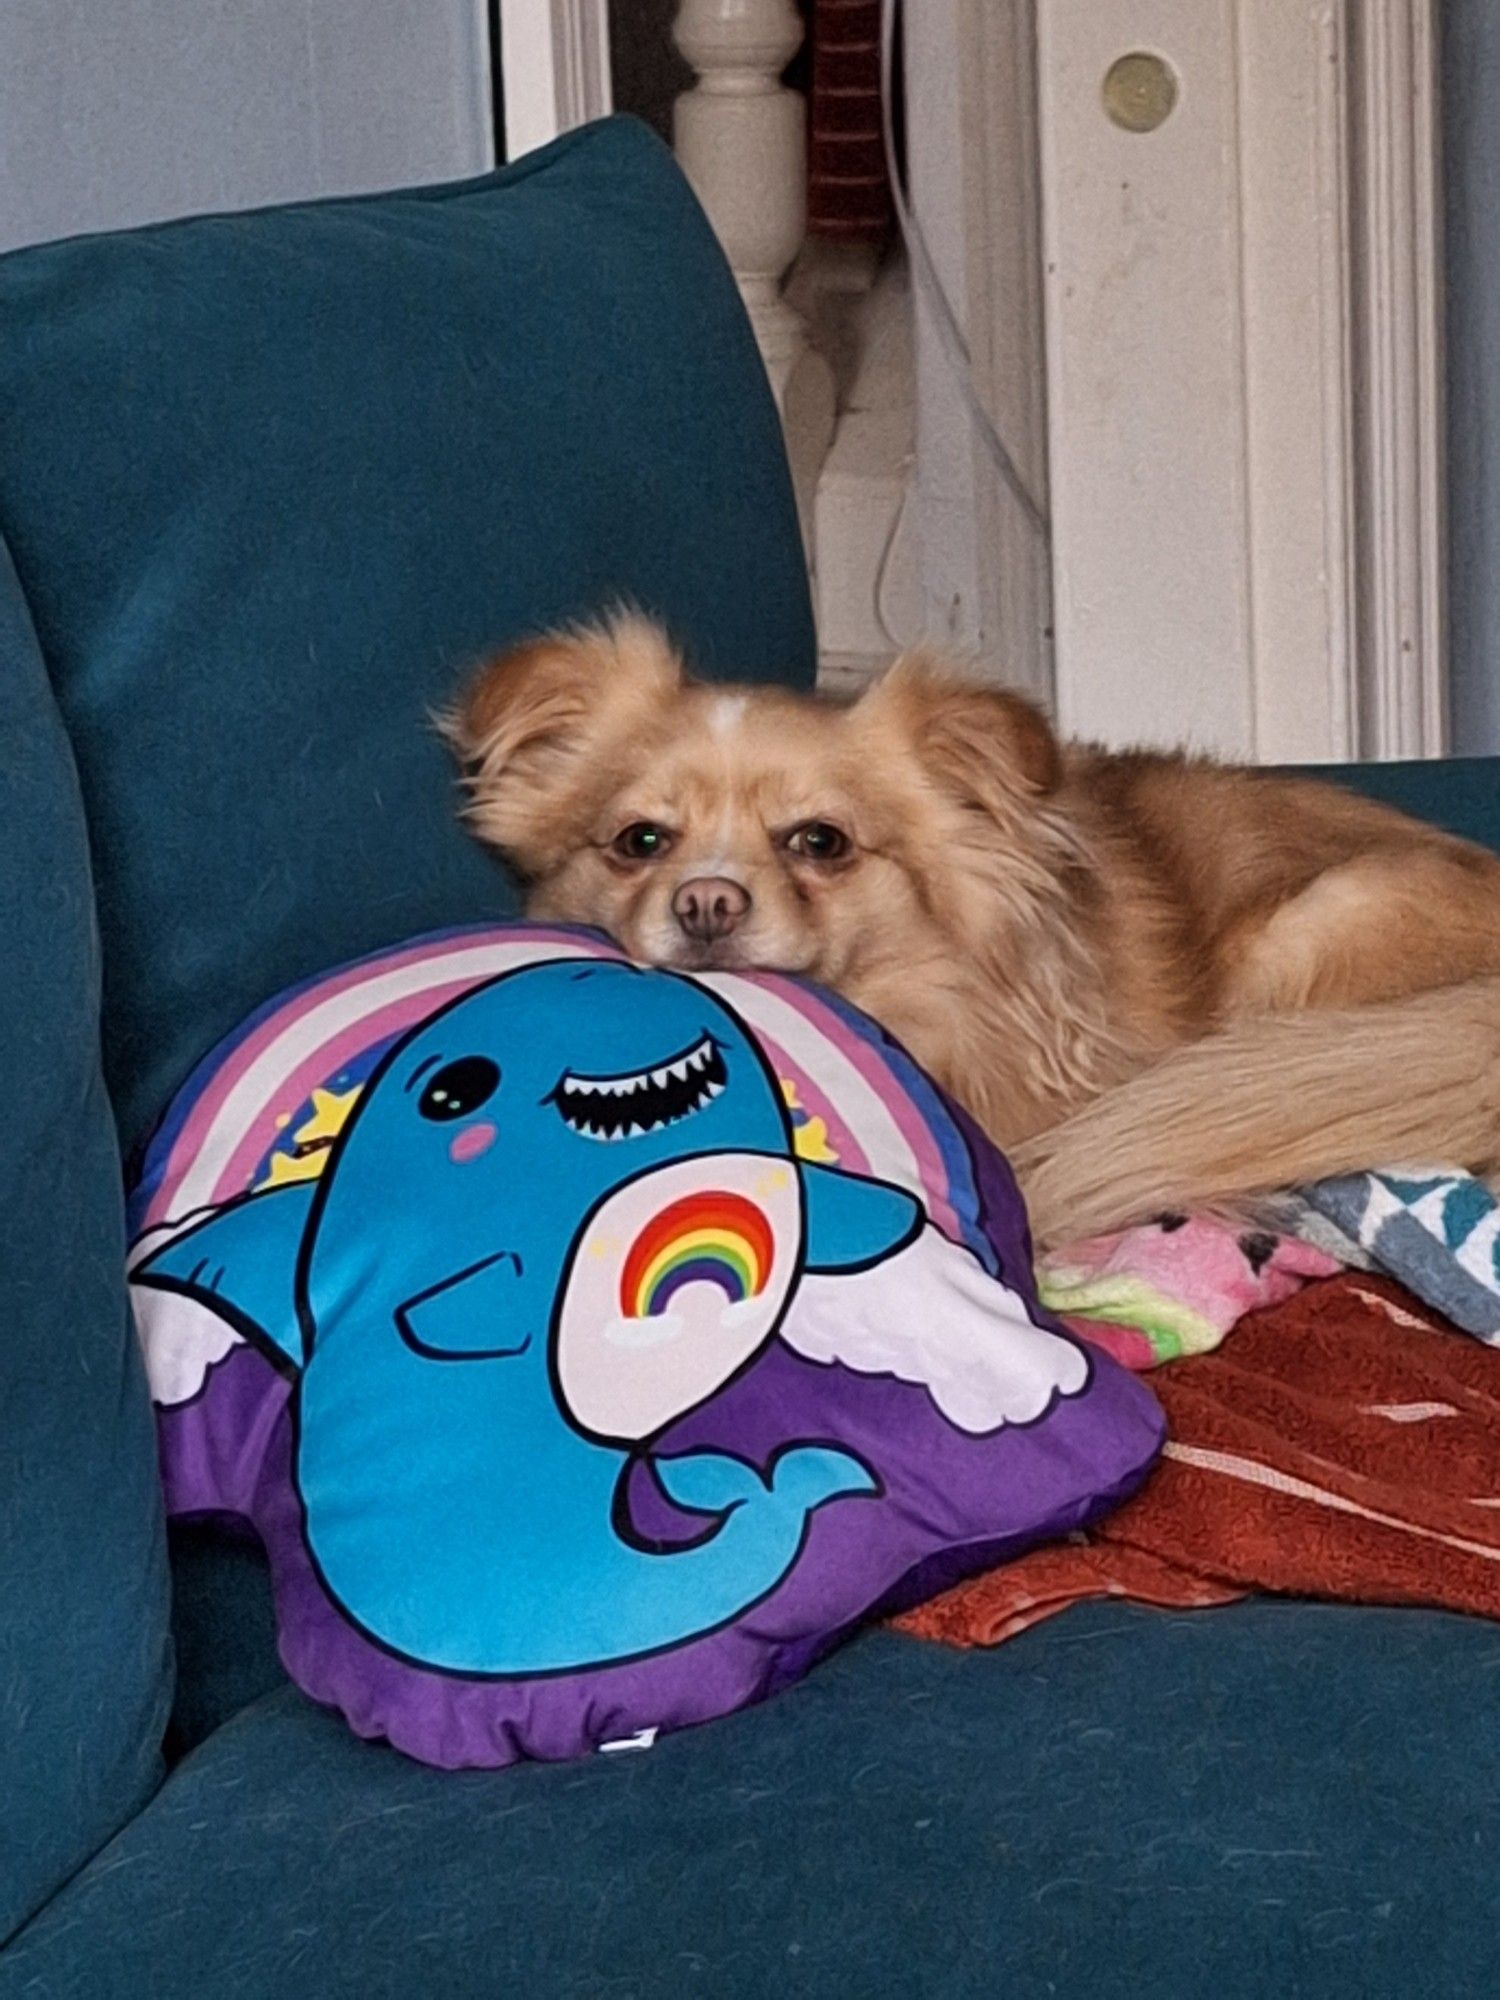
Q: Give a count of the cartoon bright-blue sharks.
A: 1